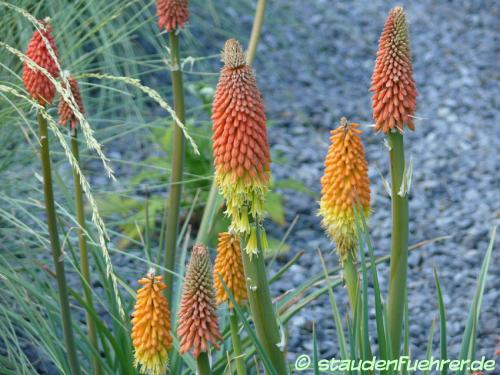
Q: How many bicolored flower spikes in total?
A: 3